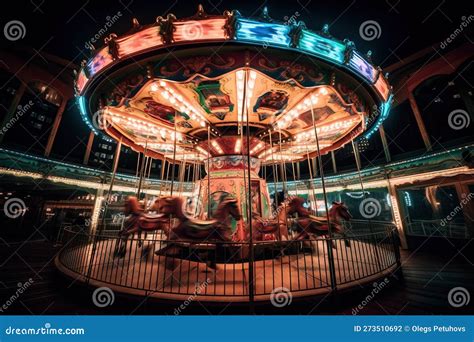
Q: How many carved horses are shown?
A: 4